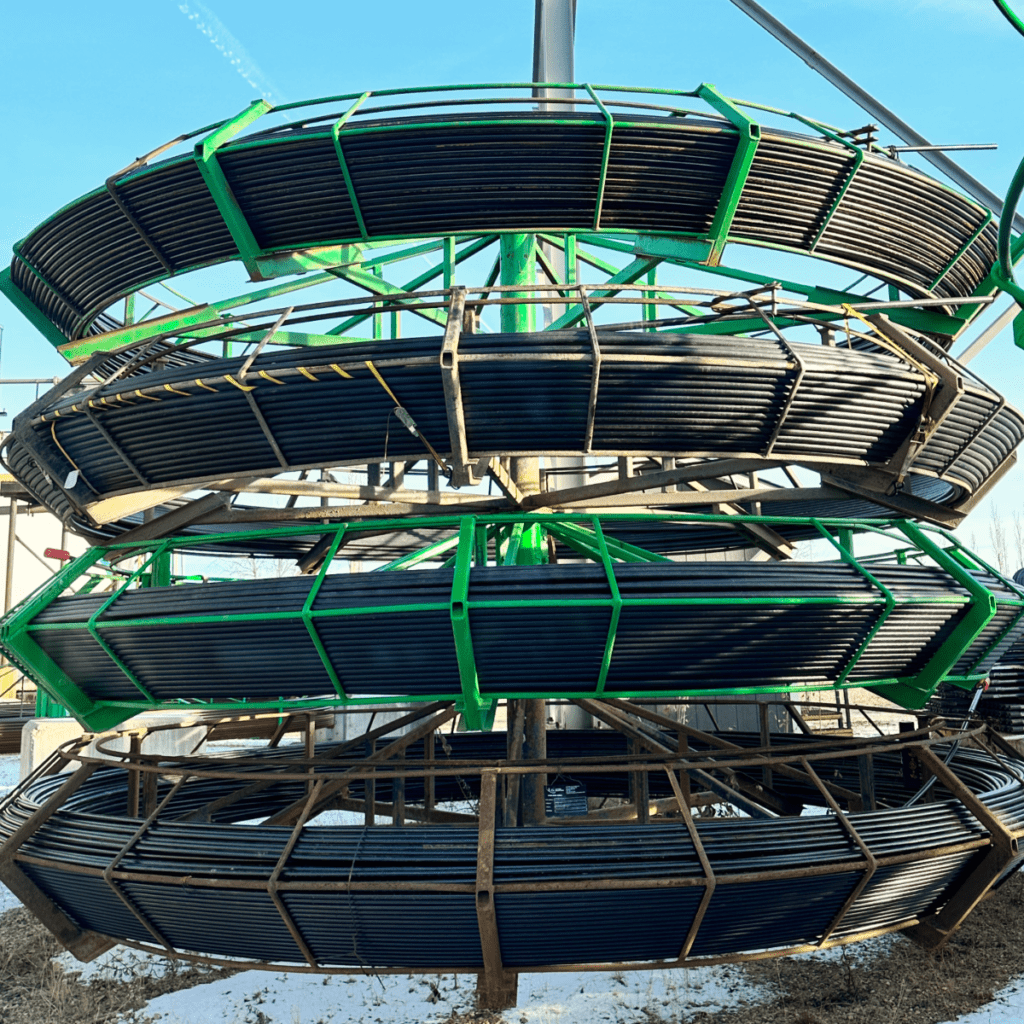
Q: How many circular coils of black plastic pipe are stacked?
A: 4